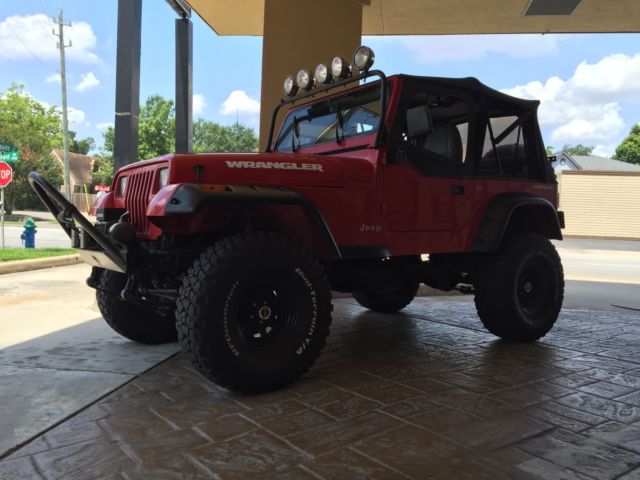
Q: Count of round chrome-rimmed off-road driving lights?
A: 5